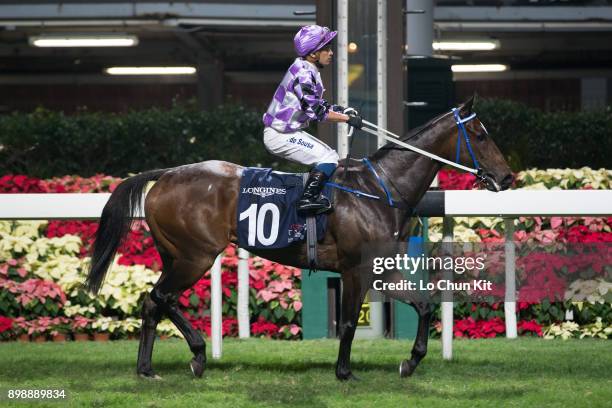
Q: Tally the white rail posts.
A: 4